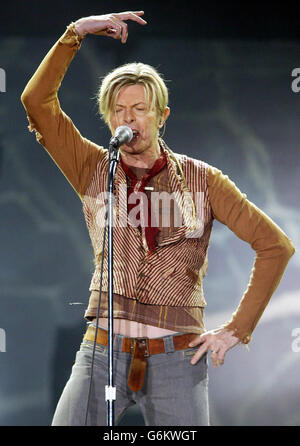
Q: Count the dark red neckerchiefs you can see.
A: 1